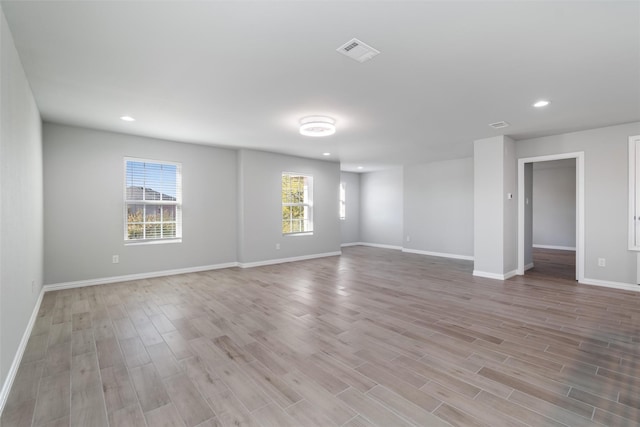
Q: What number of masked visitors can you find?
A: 0